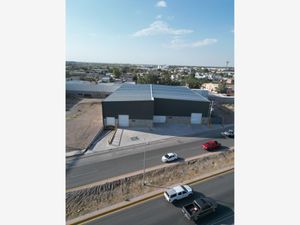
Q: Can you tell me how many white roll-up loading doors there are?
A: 4